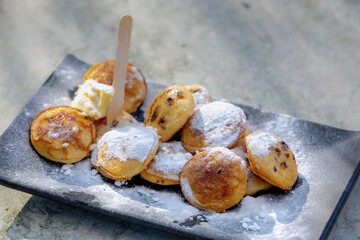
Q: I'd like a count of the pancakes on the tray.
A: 11